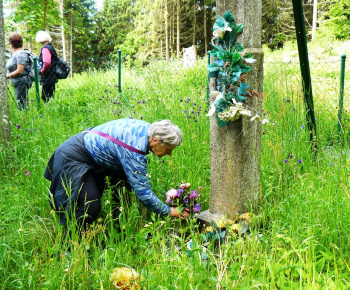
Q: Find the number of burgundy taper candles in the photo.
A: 0